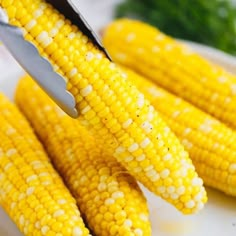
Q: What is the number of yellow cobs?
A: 5